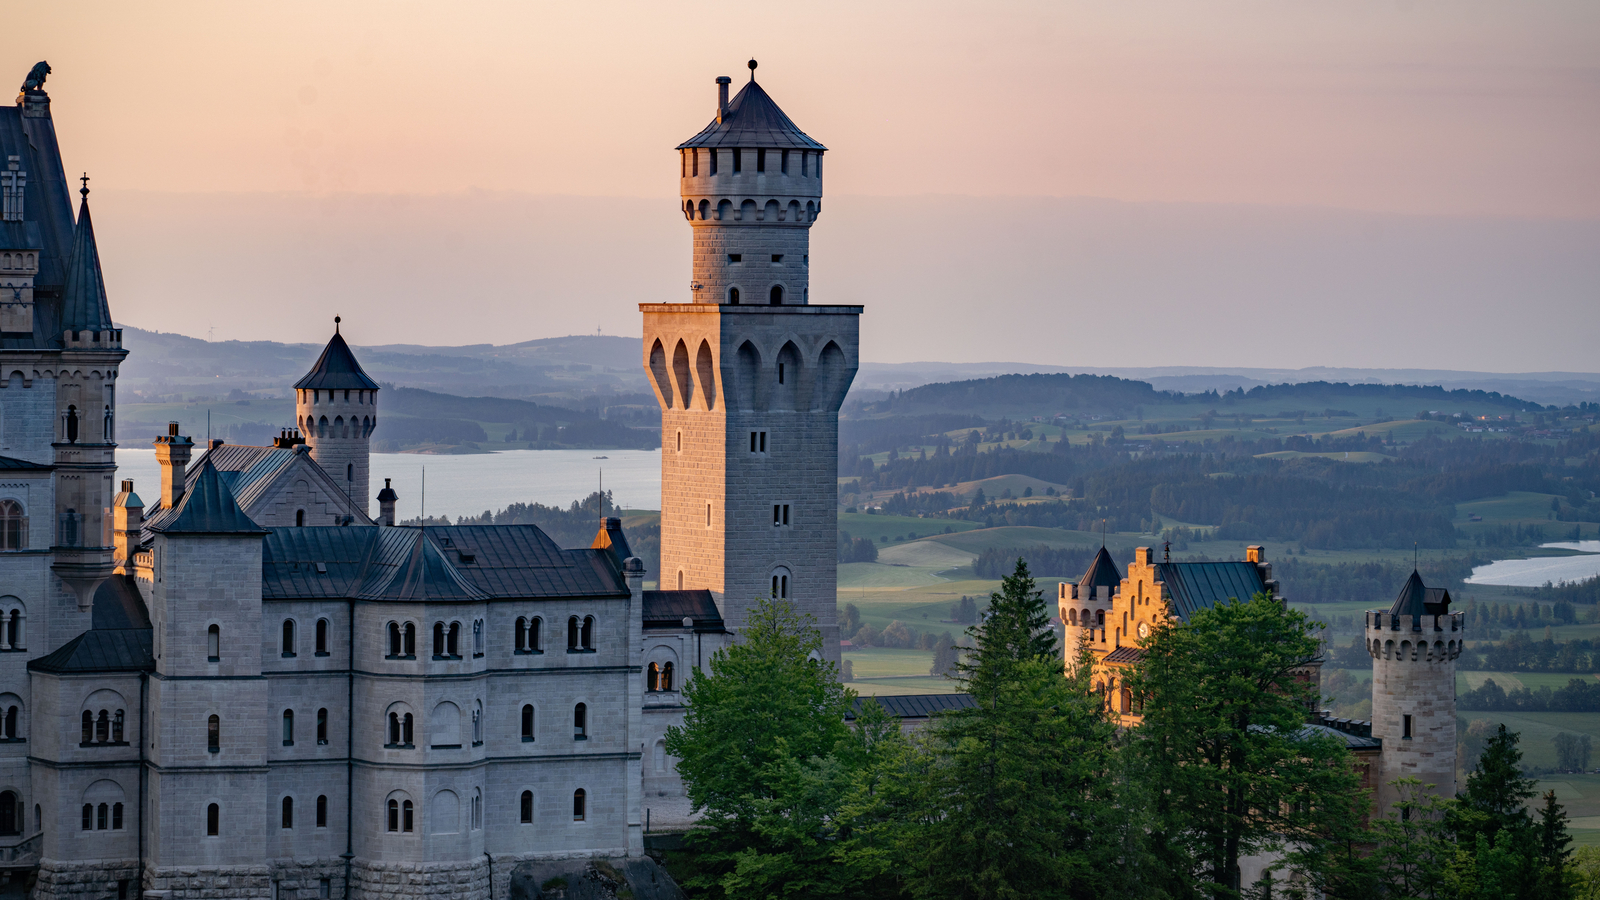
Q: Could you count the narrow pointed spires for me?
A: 1